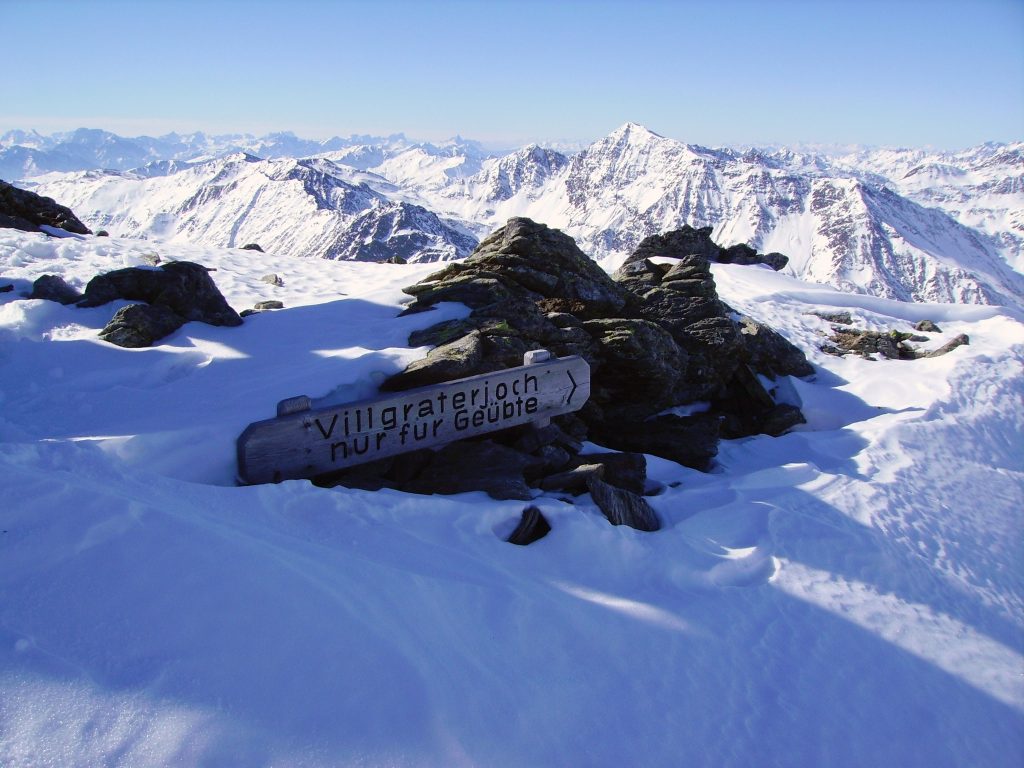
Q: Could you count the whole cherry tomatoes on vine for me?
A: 0